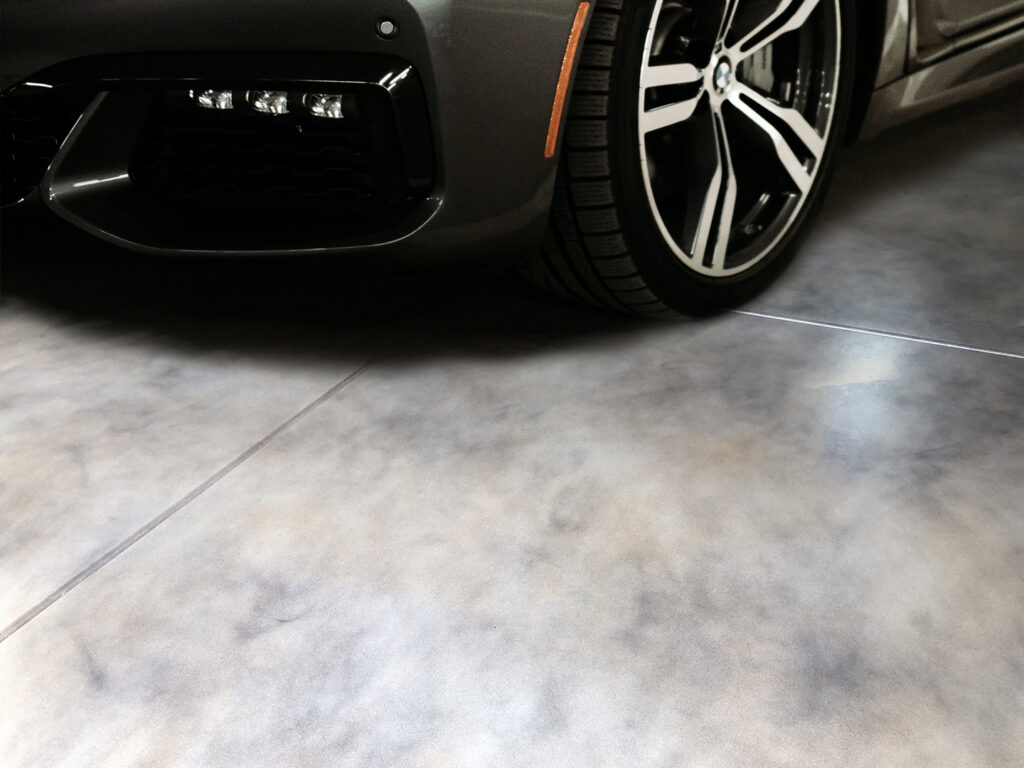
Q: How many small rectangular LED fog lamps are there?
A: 3